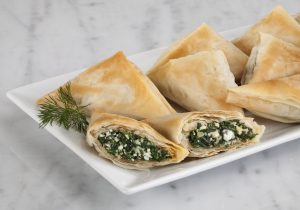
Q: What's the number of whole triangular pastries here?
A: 6